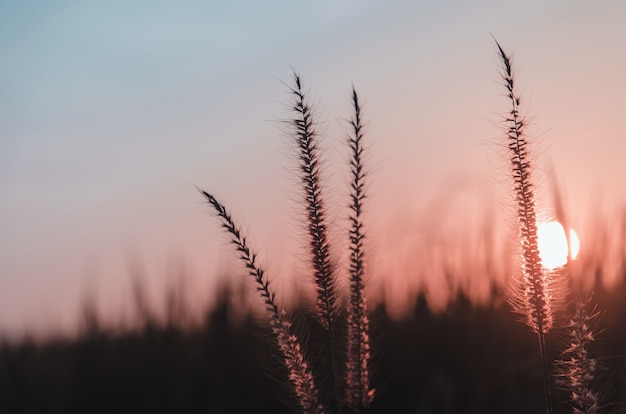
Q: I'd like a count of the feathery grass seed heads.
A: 5